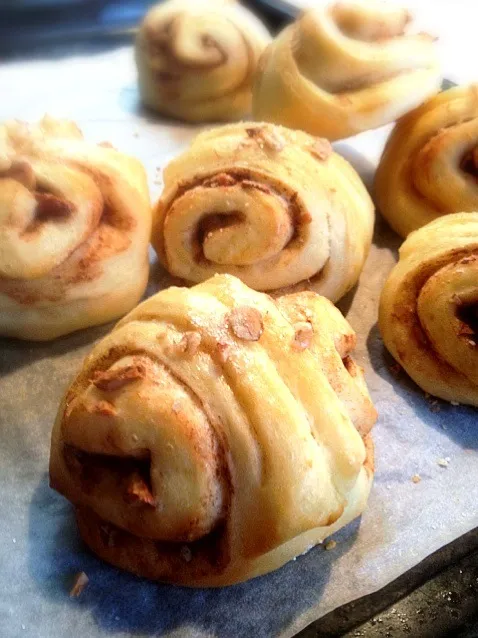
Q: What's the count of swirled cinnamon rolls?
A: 7